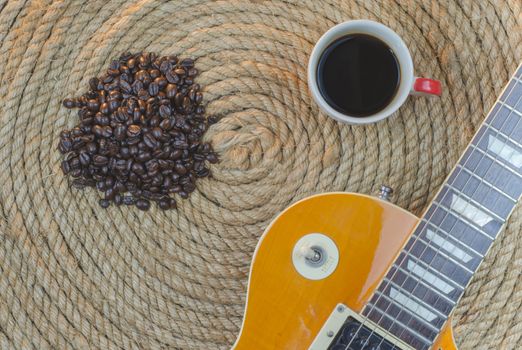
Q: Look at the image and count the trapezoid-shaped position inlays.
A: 5